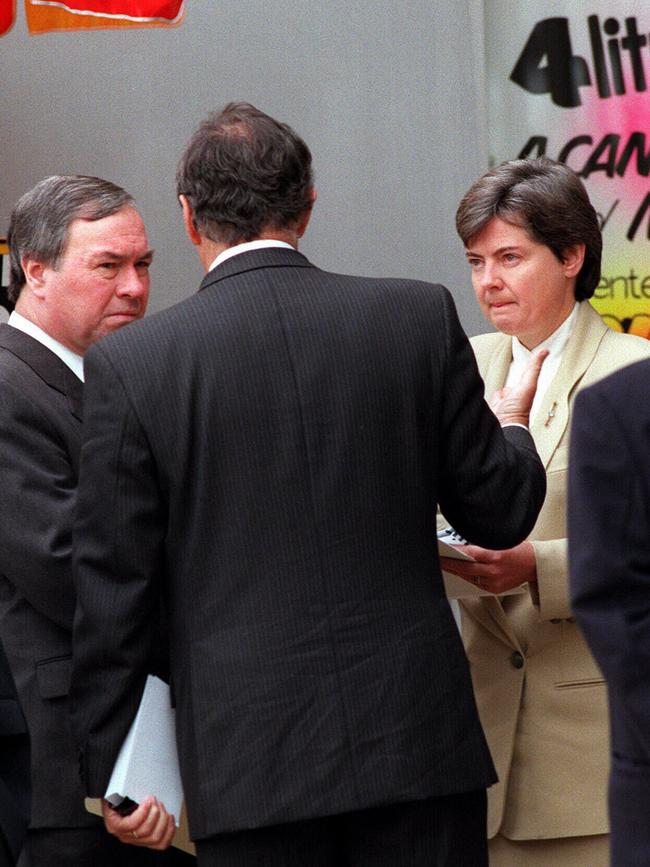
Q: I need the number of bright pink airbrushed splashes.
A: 1